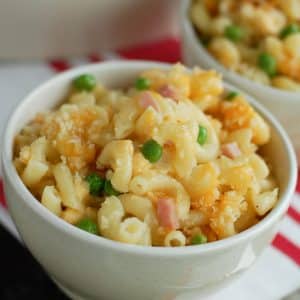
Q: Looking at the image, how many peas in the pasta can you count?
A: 12